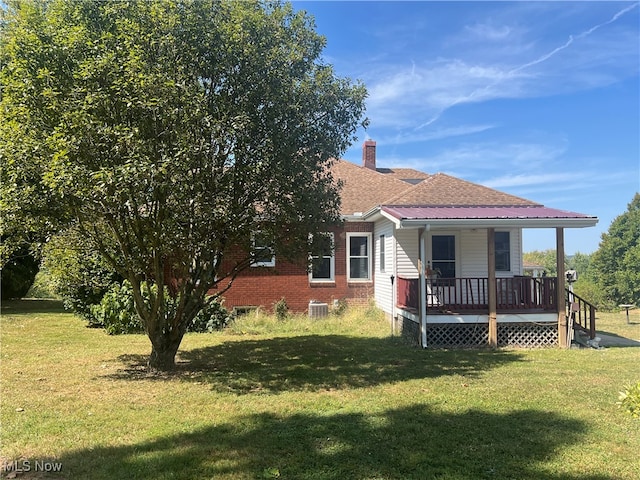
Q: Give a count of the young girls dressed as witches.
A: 0